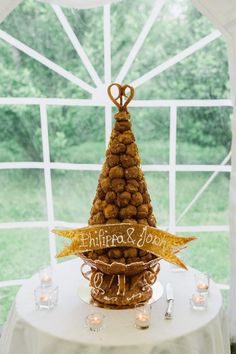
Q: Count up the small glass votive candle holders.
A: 6